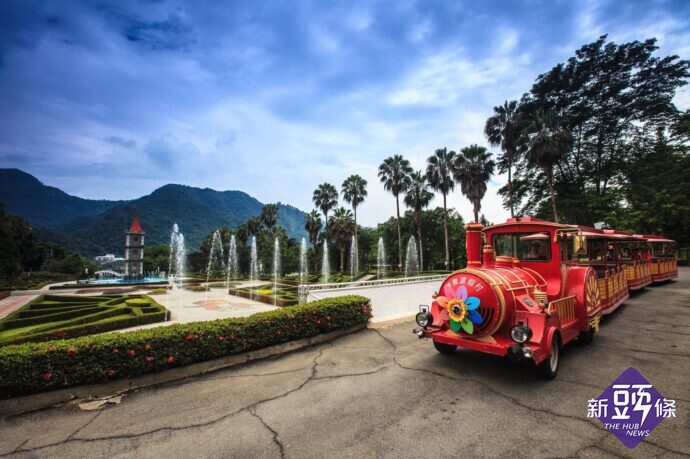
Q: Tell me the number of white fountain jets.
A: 11